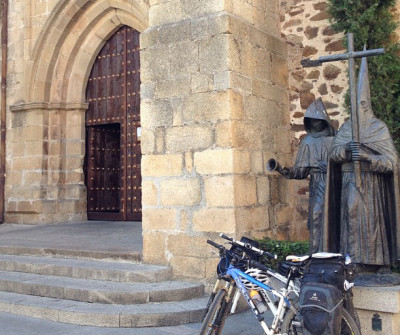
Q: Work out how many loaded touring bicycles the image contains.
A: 2